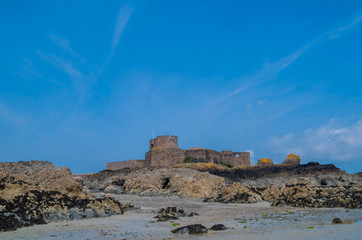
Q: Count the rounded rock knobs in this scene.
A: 2